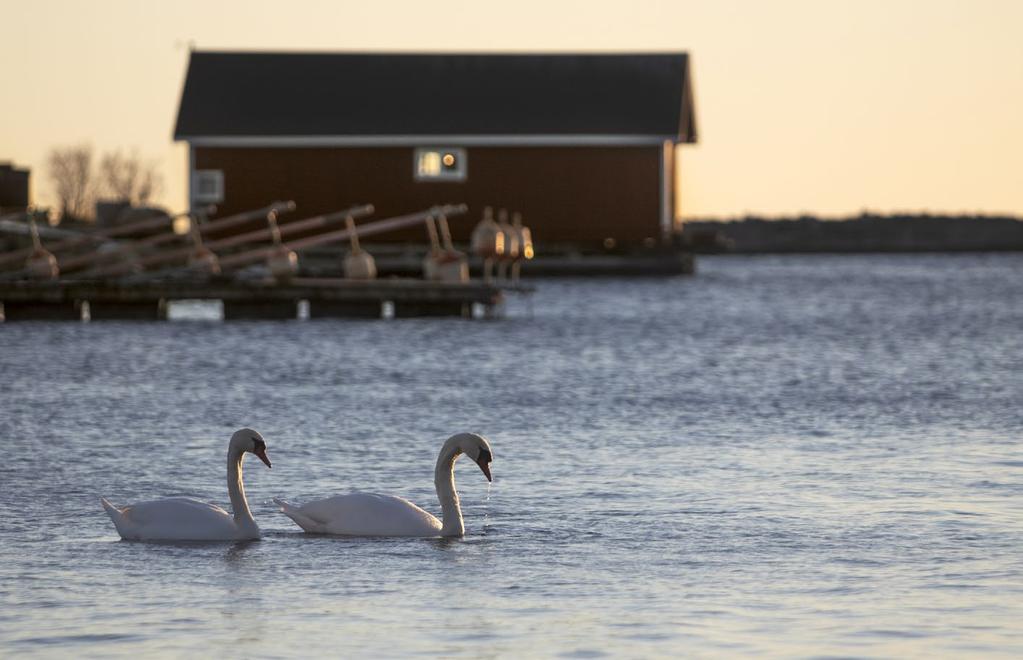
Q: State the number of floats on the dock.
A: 9